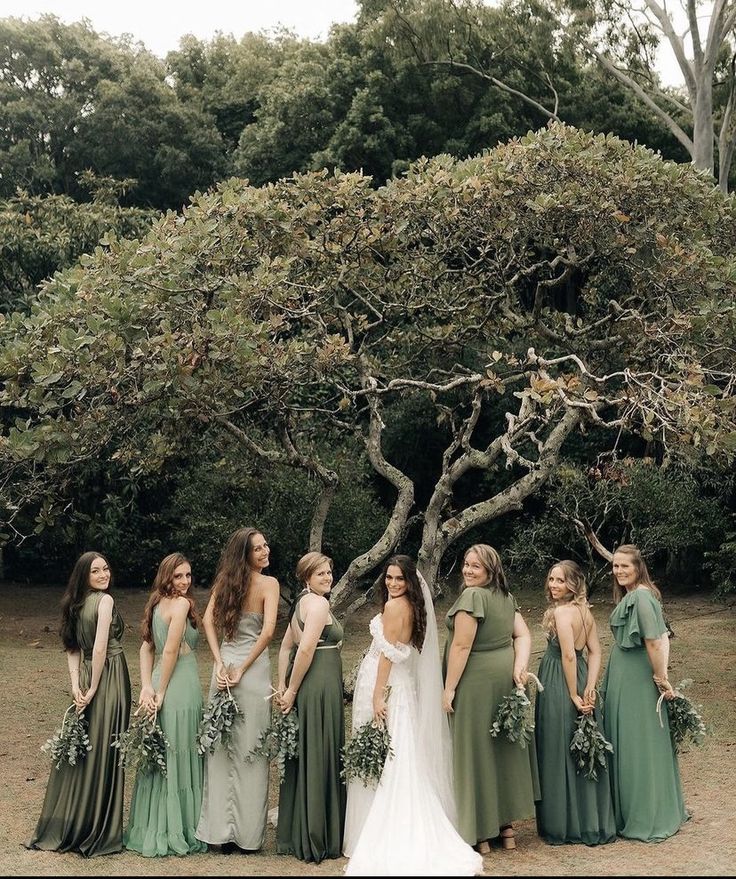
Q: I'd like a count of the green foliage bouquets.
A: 8